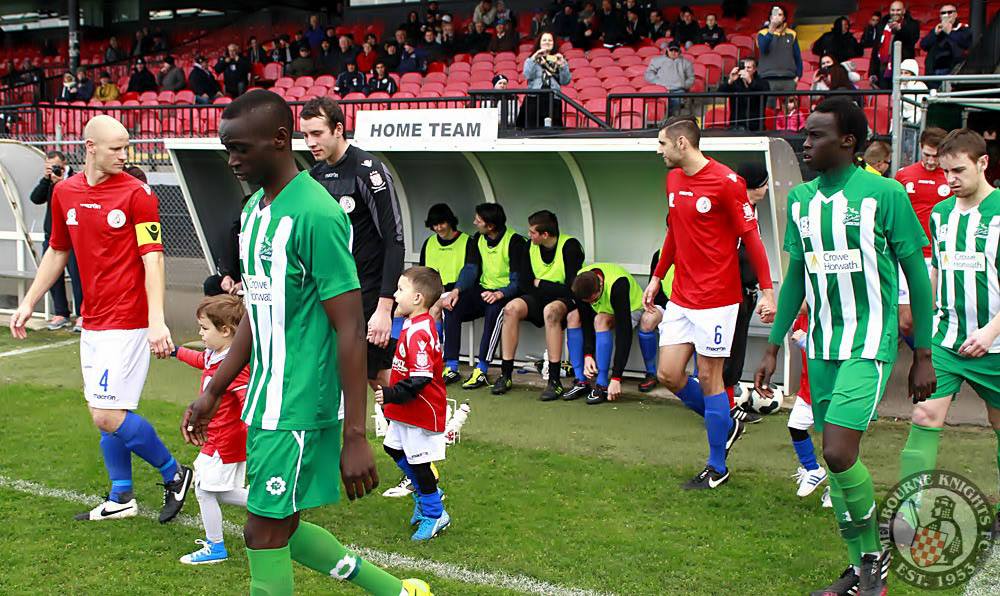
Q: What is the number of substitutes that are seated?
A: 5